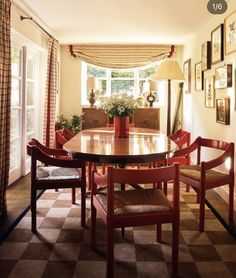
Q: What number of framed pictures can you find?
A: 8